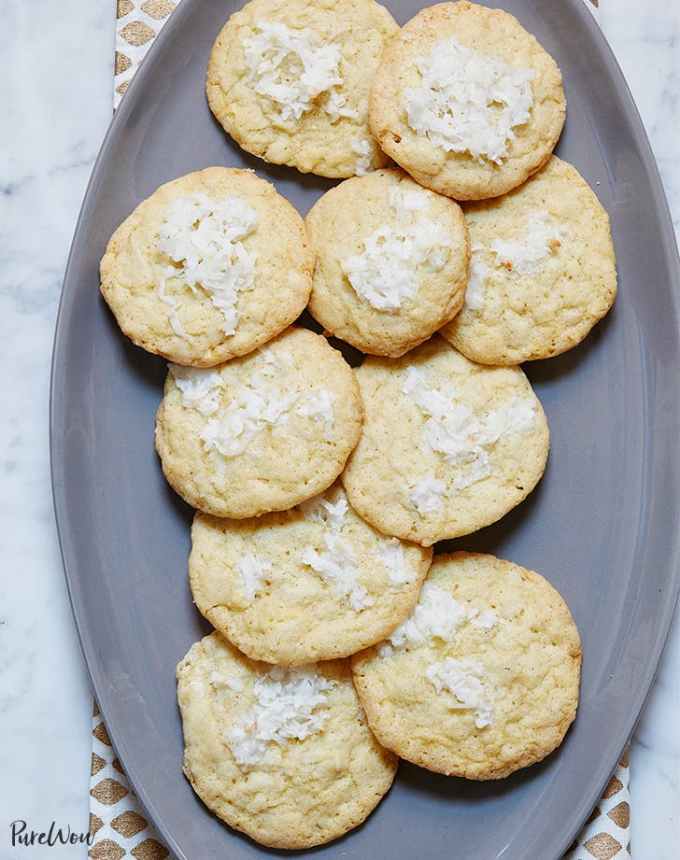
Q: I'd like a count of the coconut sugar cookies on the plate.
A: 10